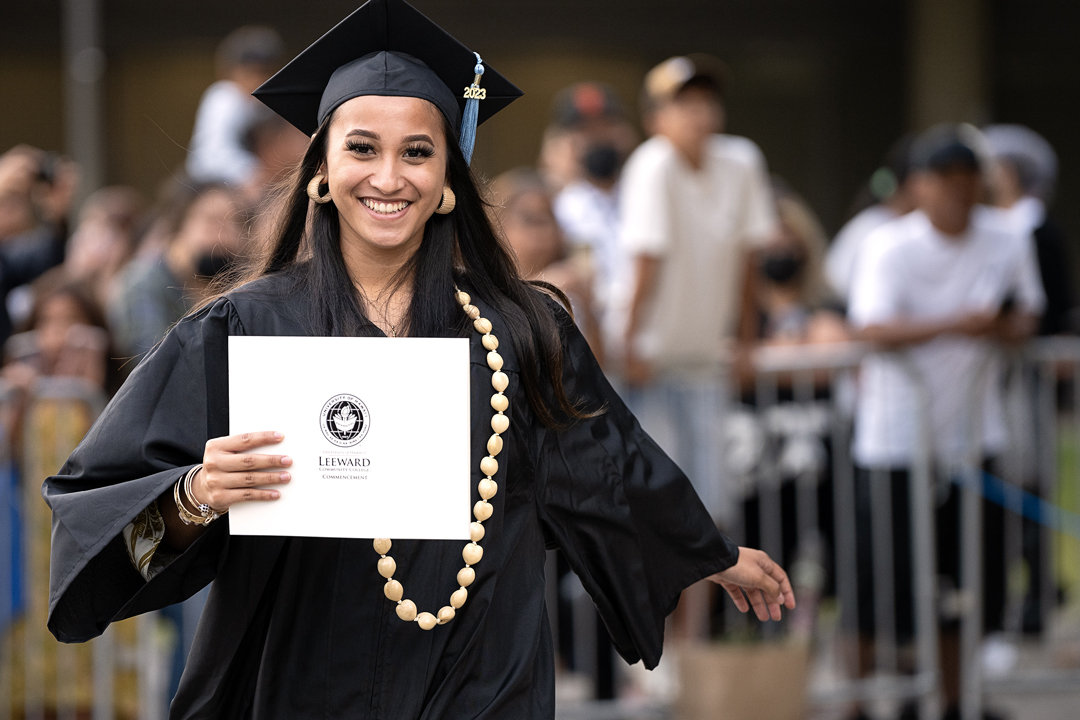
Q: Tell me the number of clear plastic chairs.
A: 0